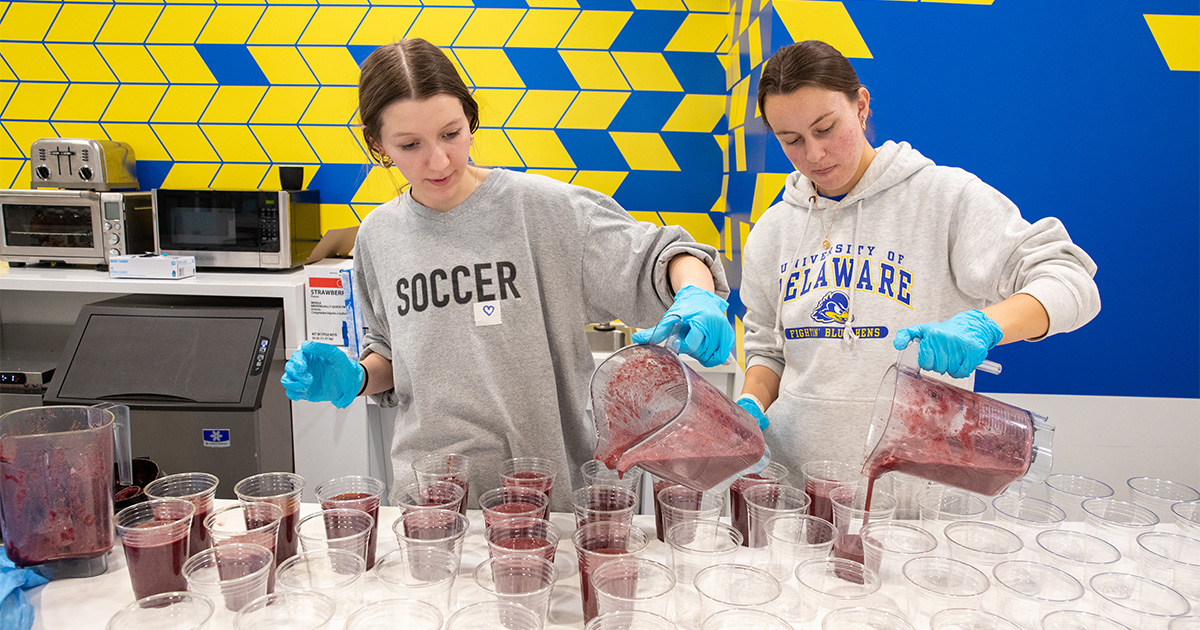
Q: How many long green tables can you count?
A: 0